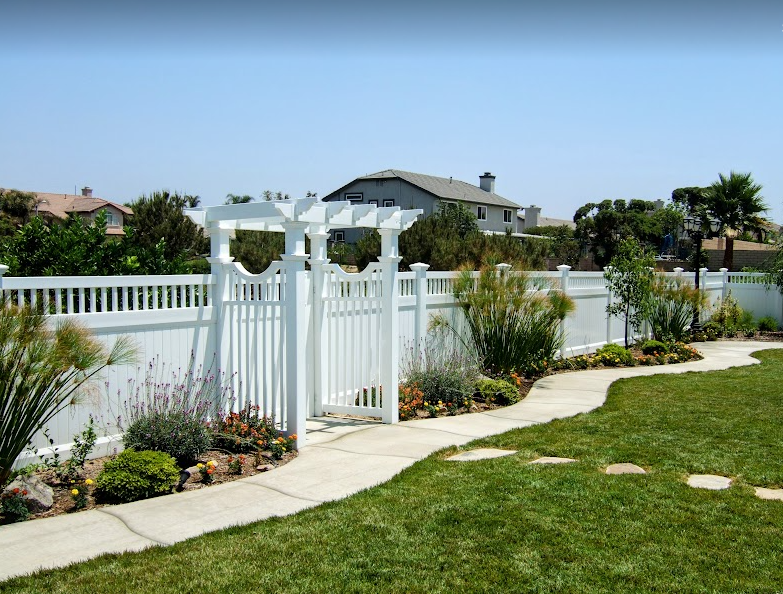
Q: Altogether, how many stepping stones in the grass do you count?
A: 5